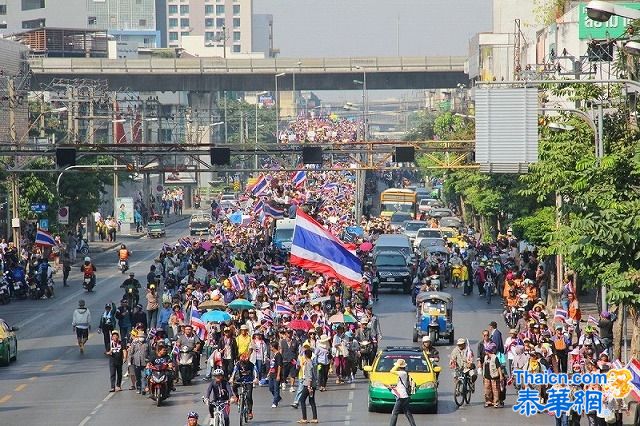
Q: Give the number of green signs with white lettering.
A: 1